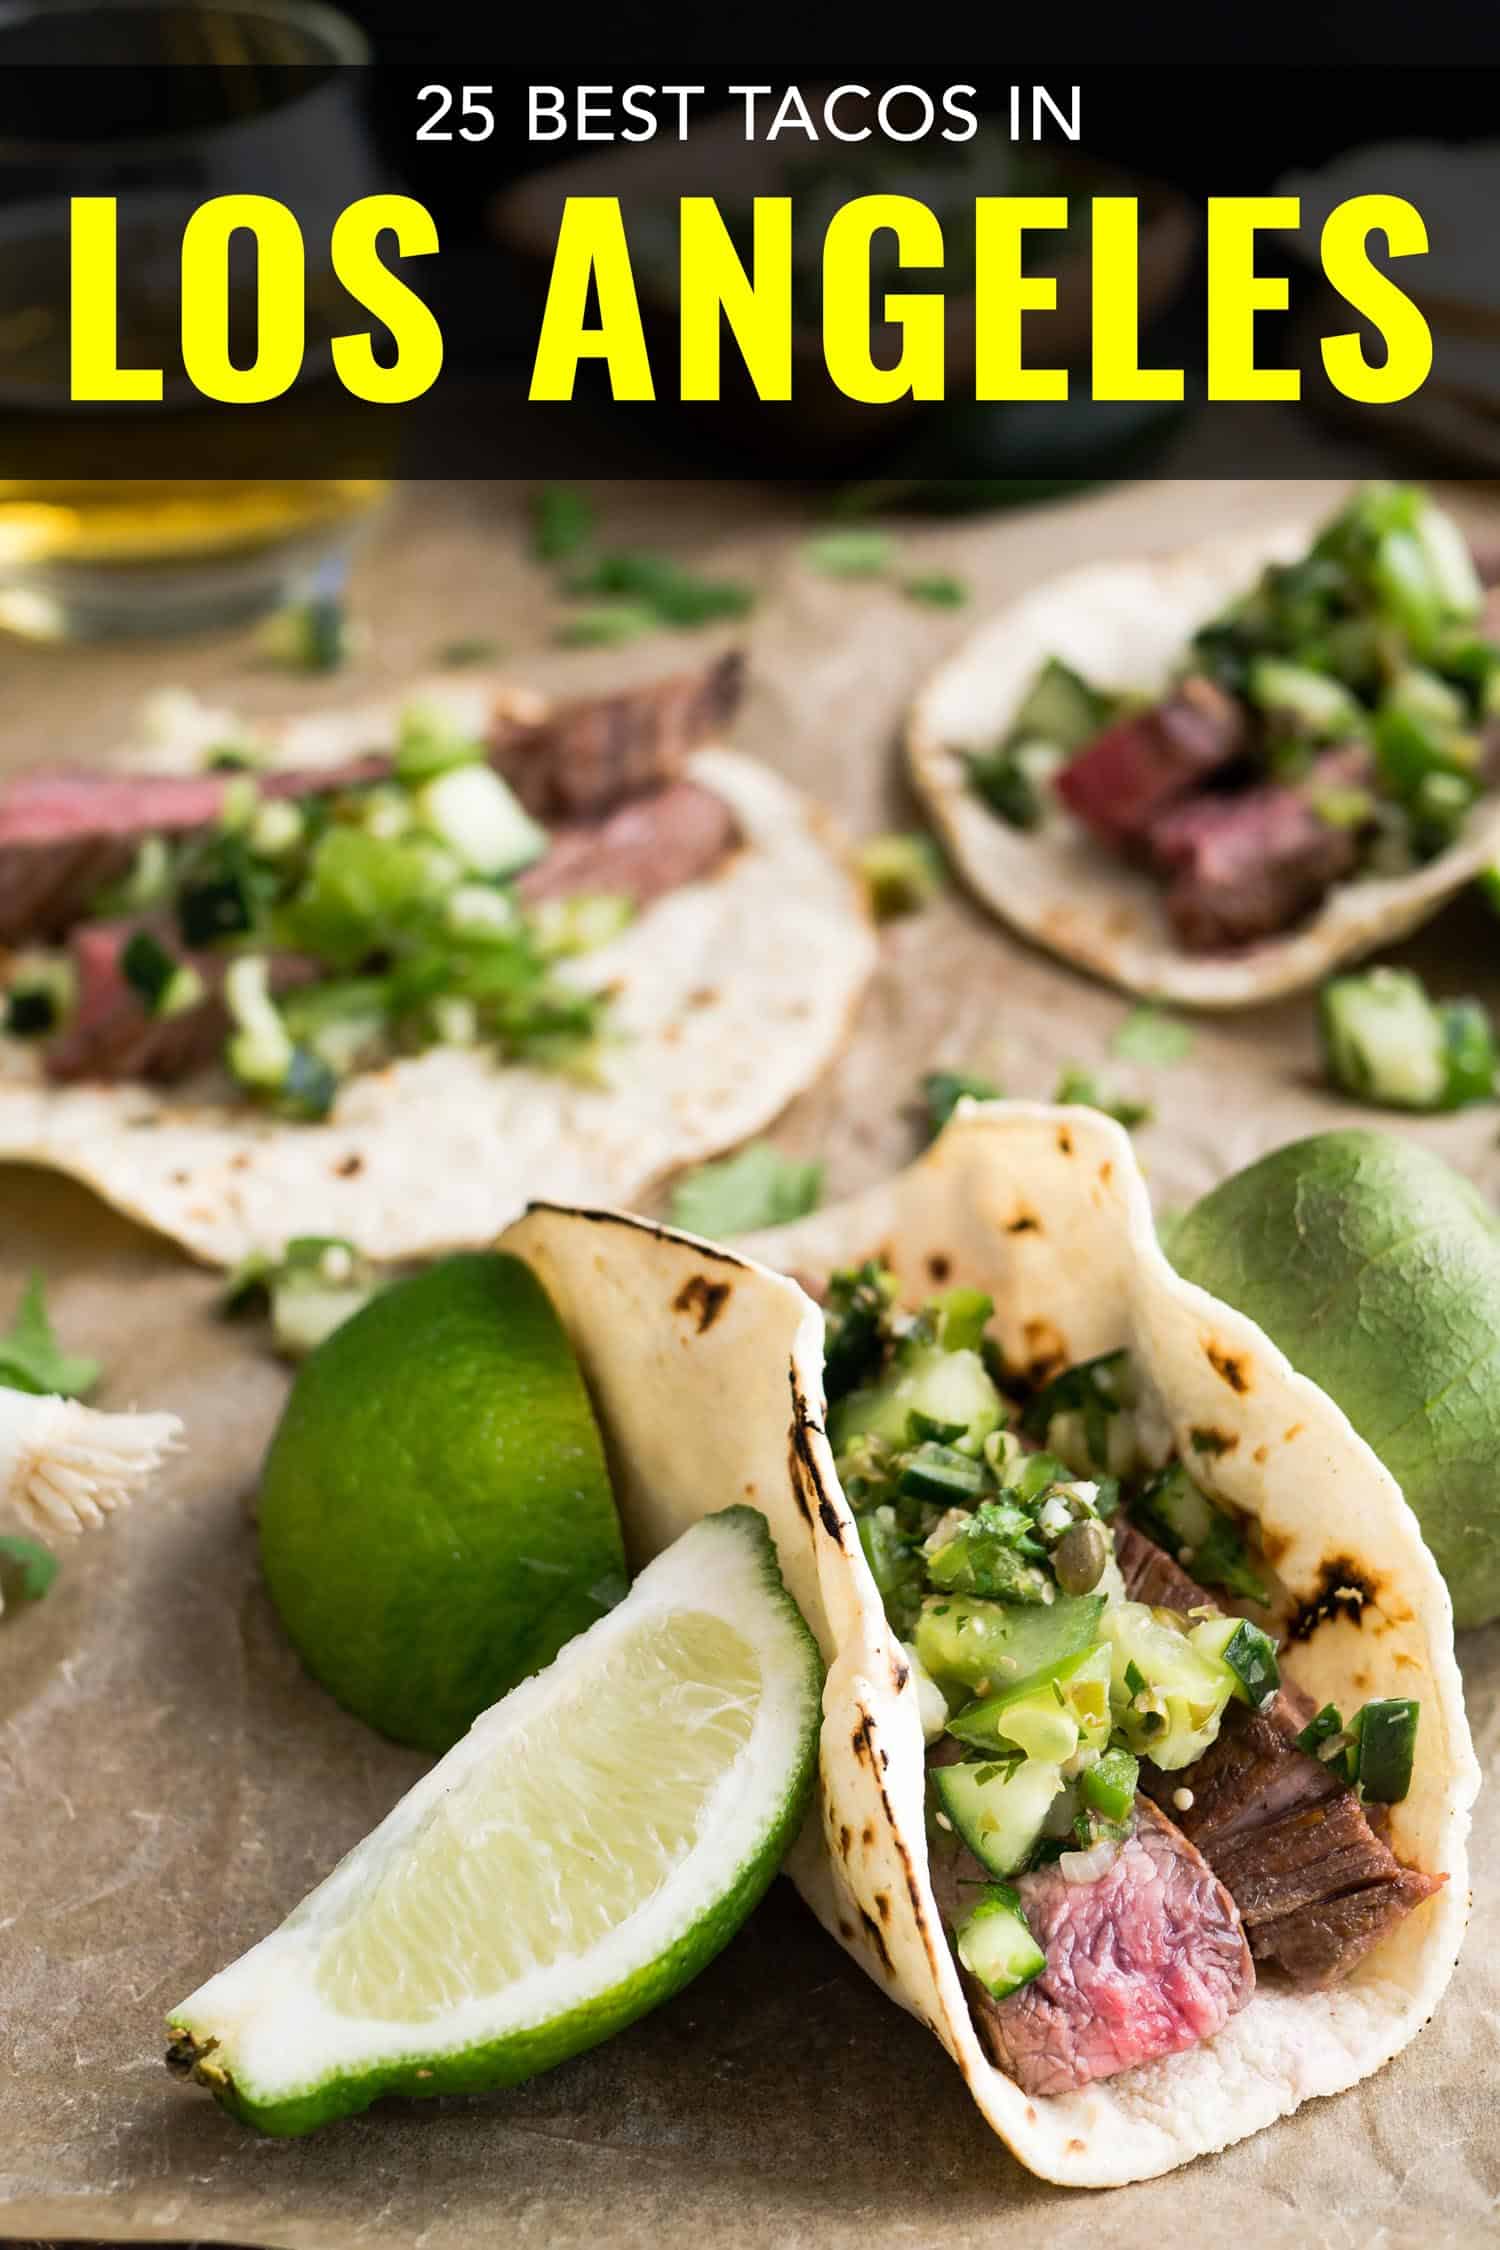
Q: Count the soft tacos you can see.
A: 3